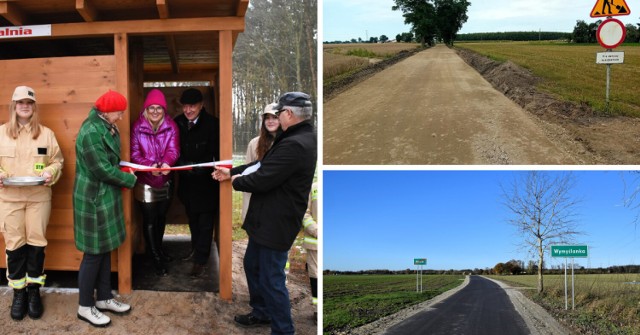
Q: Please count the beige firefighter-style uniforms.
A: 3